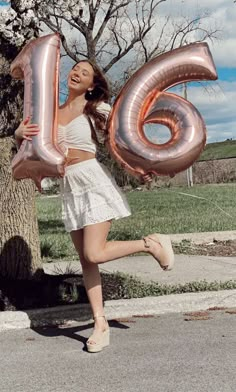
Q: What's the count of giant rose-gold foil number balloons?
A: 2